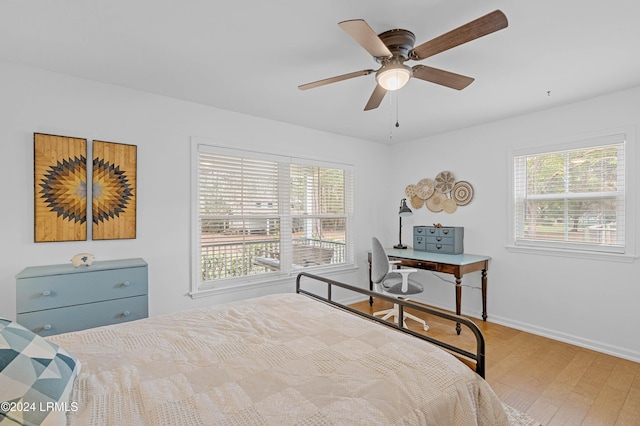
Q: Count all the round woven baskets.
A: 7